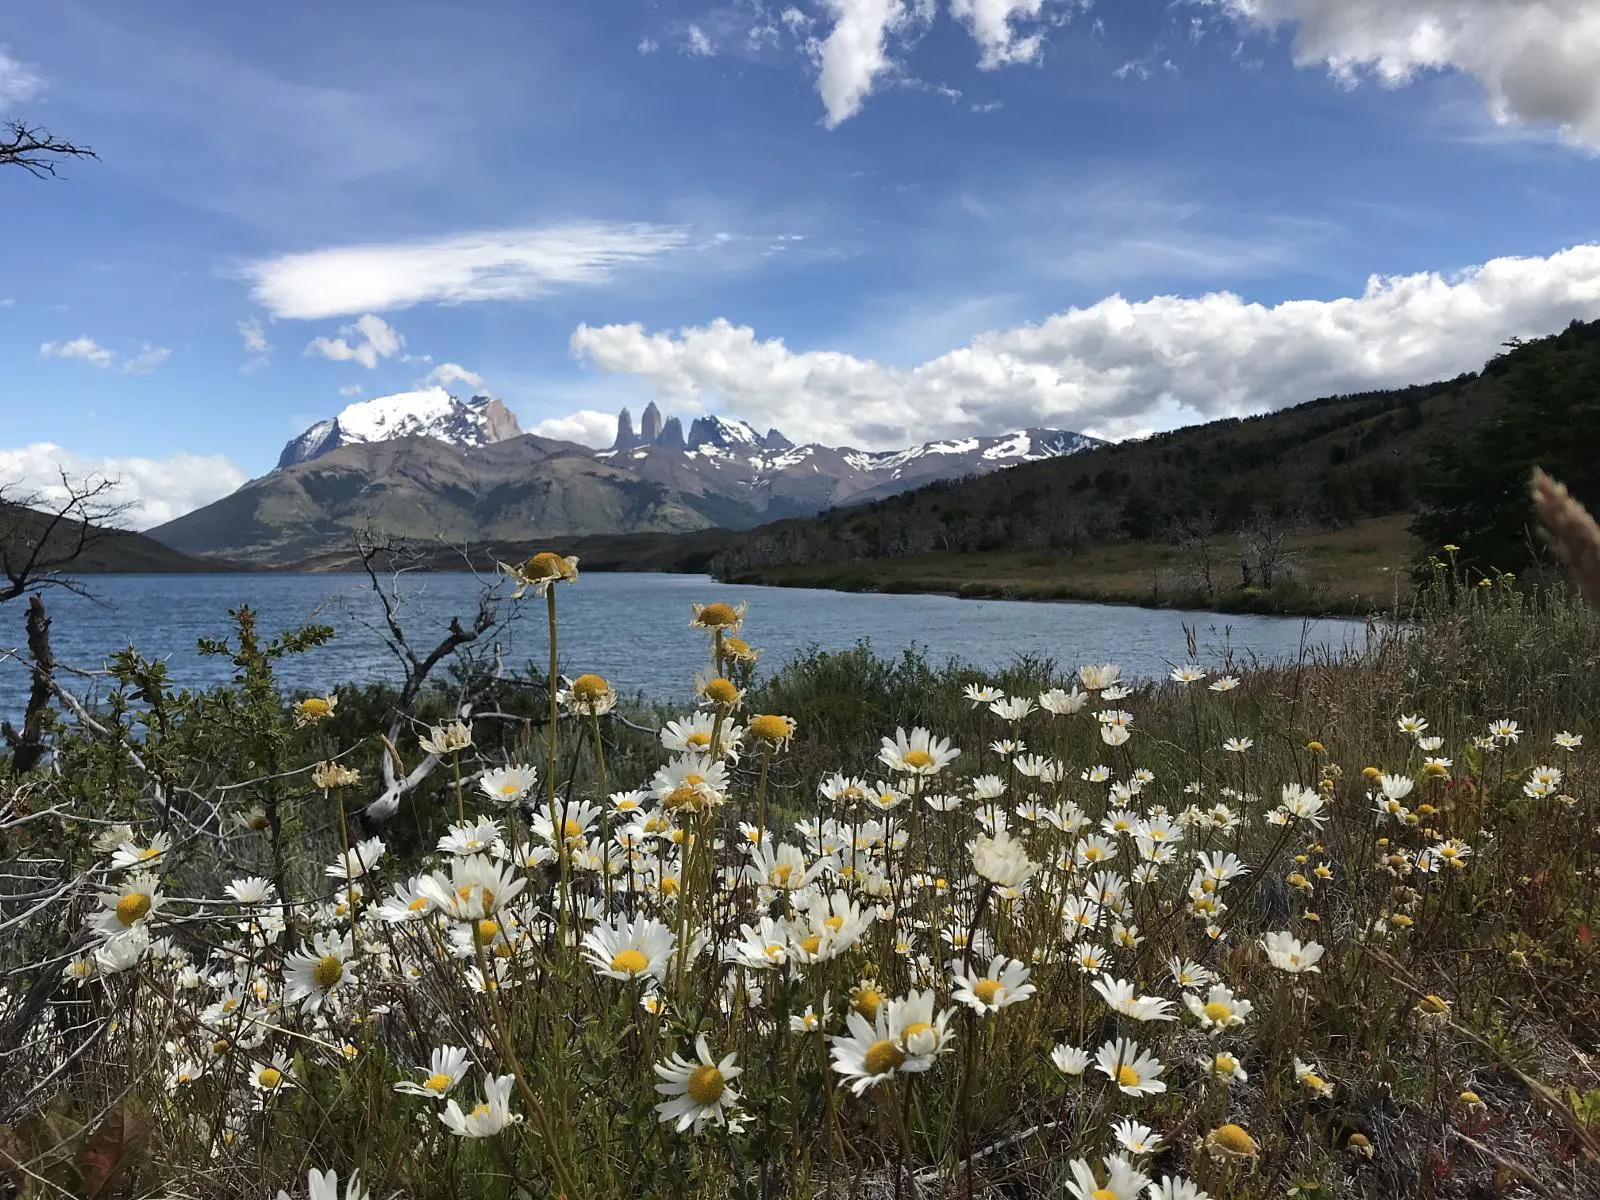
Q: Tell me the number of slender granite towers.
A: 3